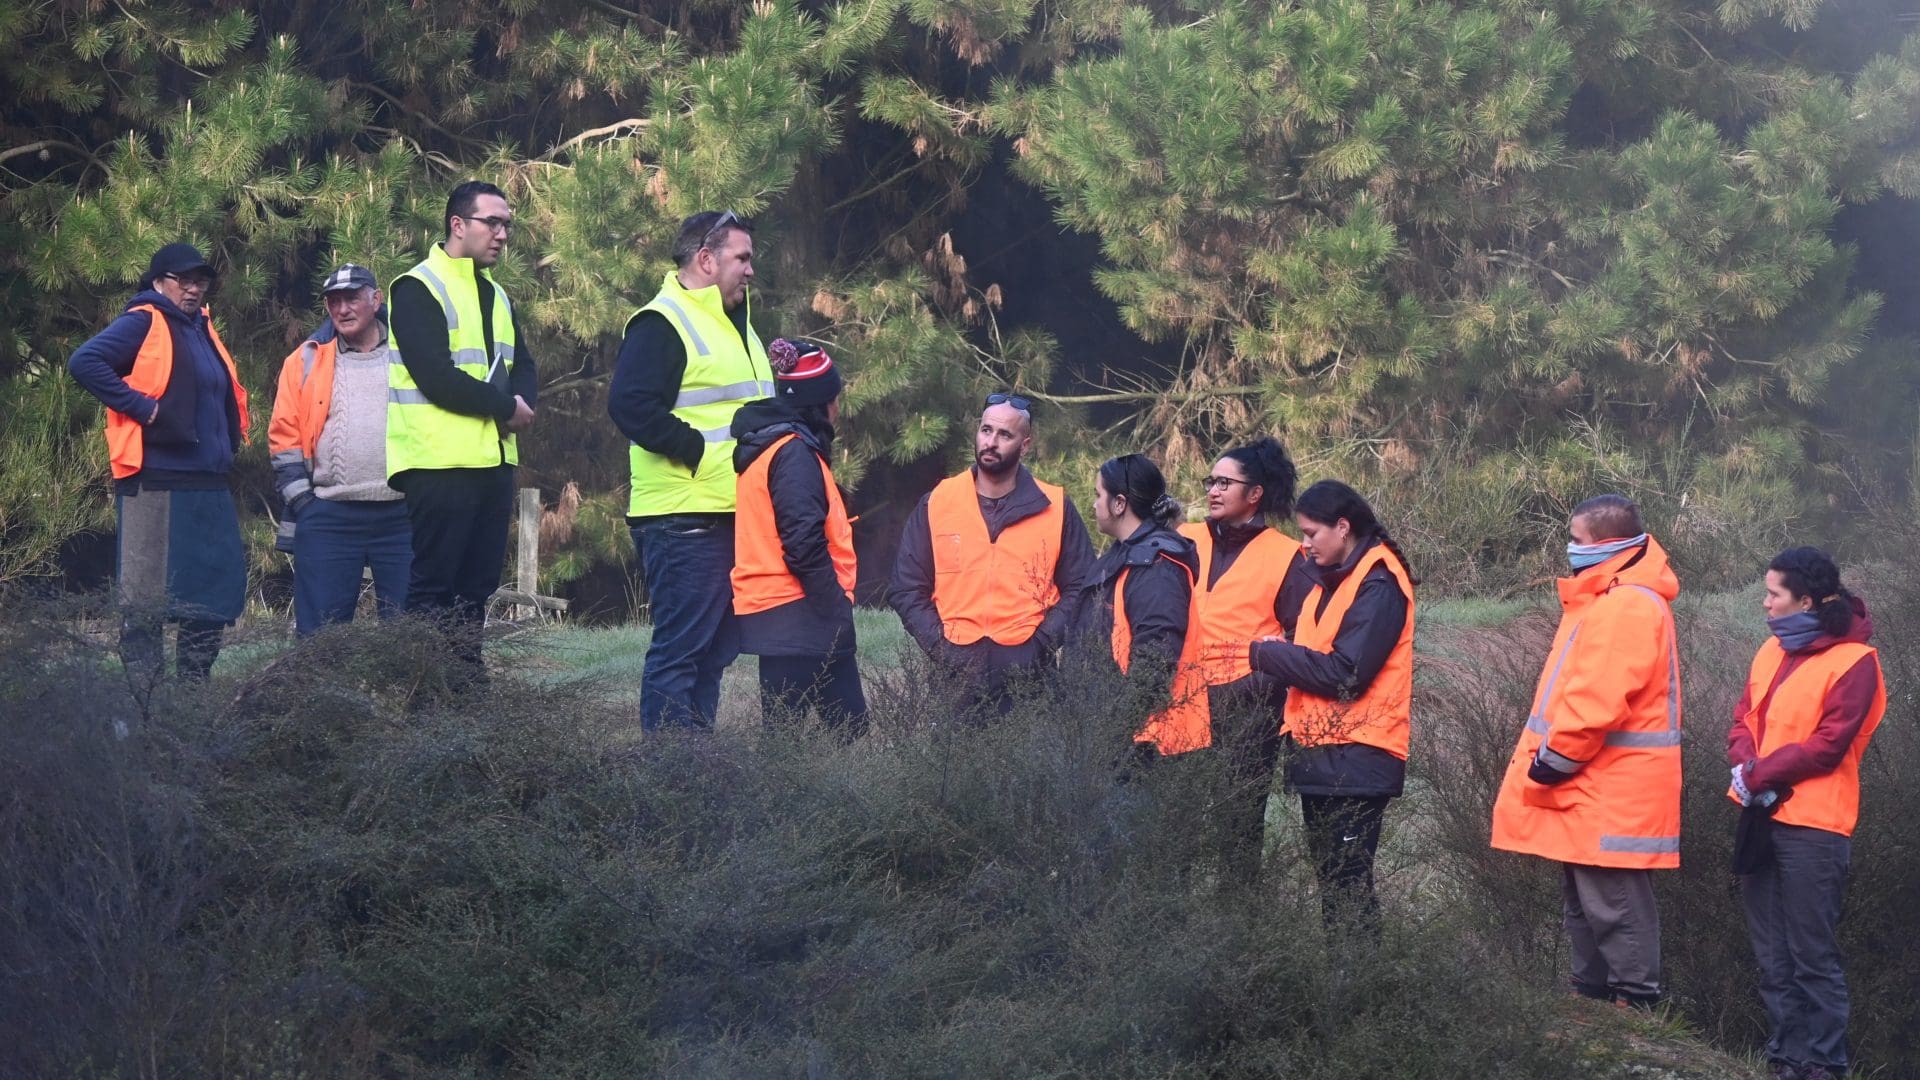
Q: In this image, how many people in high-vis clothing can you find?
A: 11